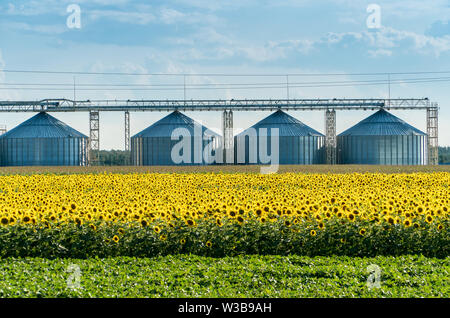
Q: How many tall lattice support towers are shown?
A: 5